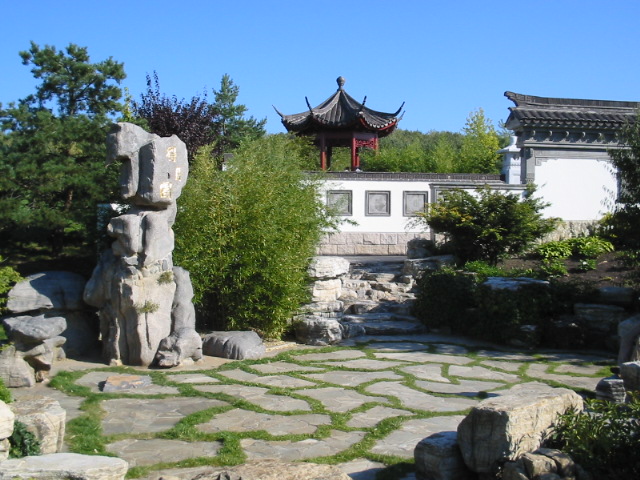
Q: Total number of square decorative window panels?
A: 3